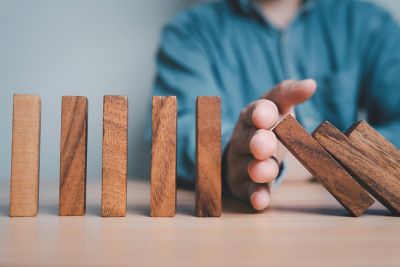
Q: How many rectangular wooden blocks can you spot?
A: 8